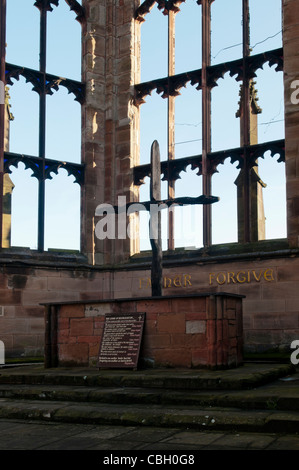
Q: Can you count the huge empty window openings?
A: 2